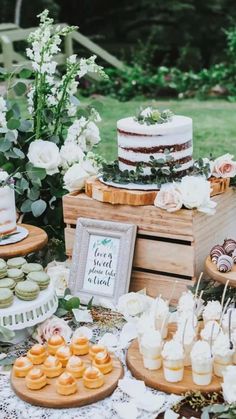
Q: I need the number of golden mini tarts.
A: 12